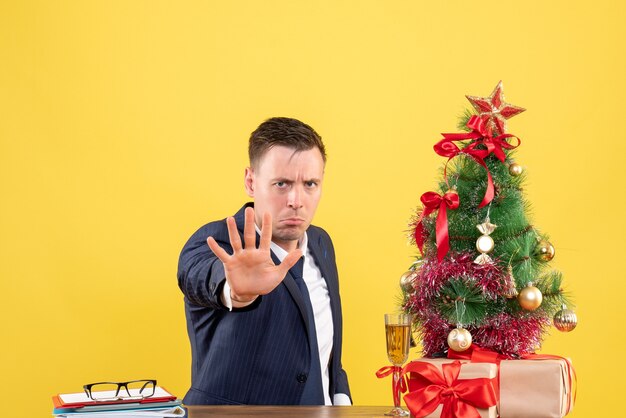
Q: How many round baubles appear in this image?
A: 6